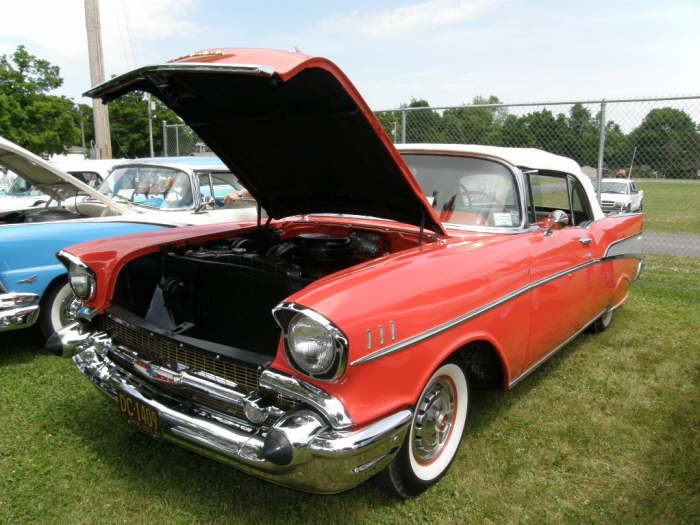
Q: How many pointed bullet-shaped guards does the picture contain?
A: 2